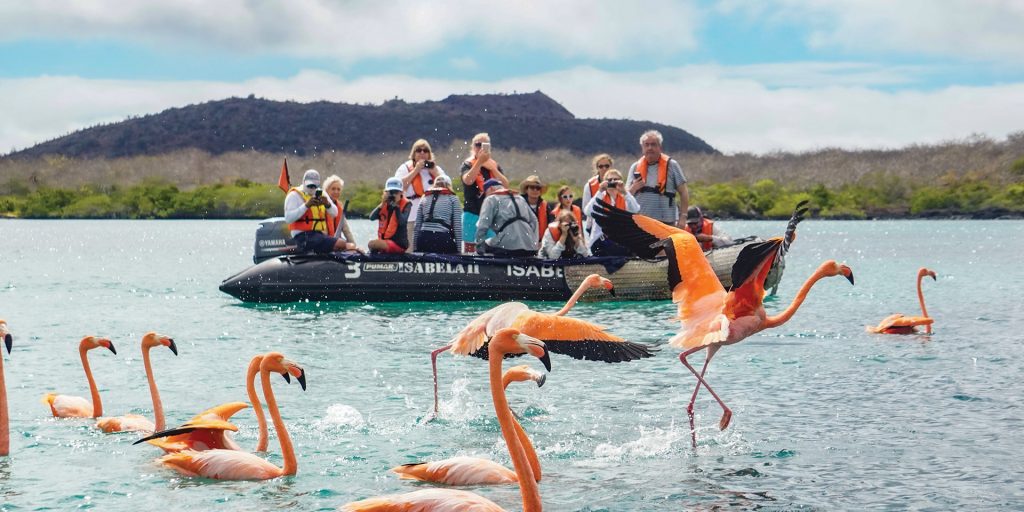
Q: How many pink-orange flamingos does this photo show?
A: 10